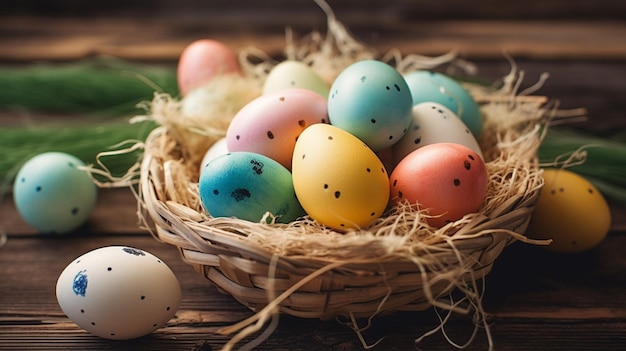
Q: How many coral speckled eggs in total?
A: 1